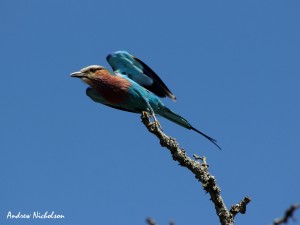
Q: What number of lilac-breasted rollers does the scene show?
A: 1